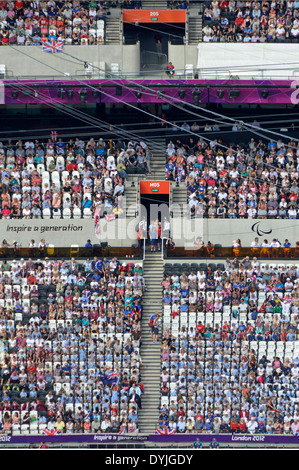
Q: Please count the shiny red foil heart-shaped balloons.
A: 0